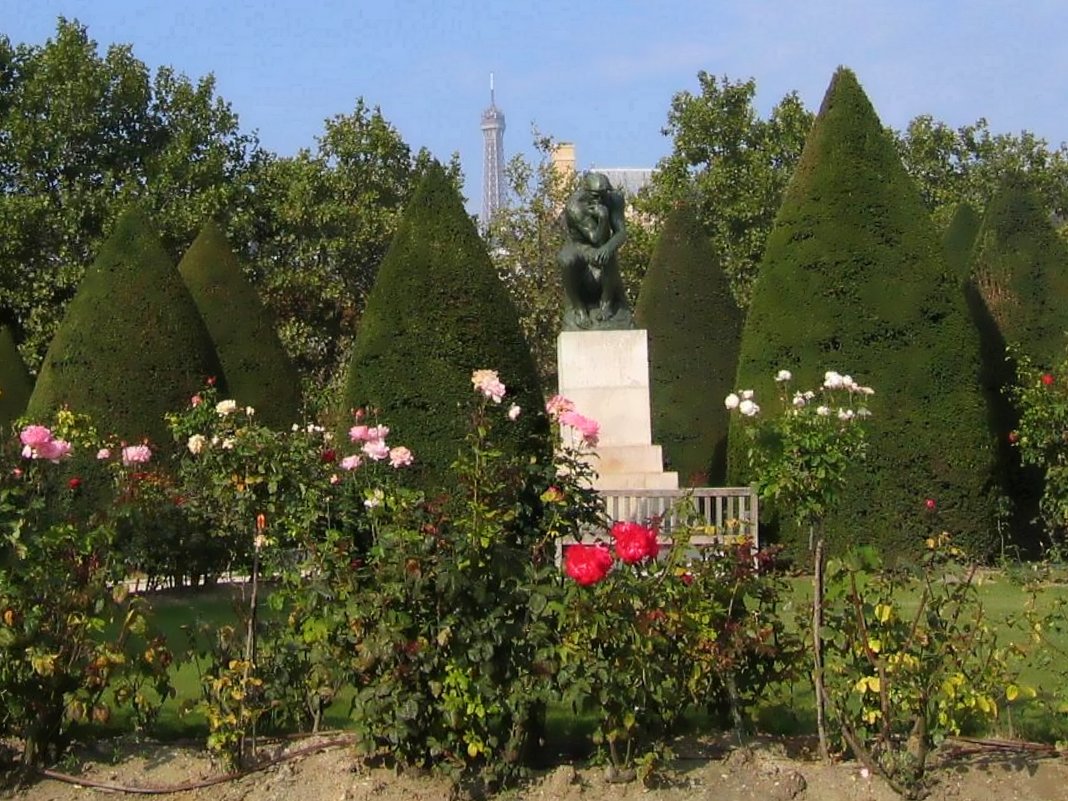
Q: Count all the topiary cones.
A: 8